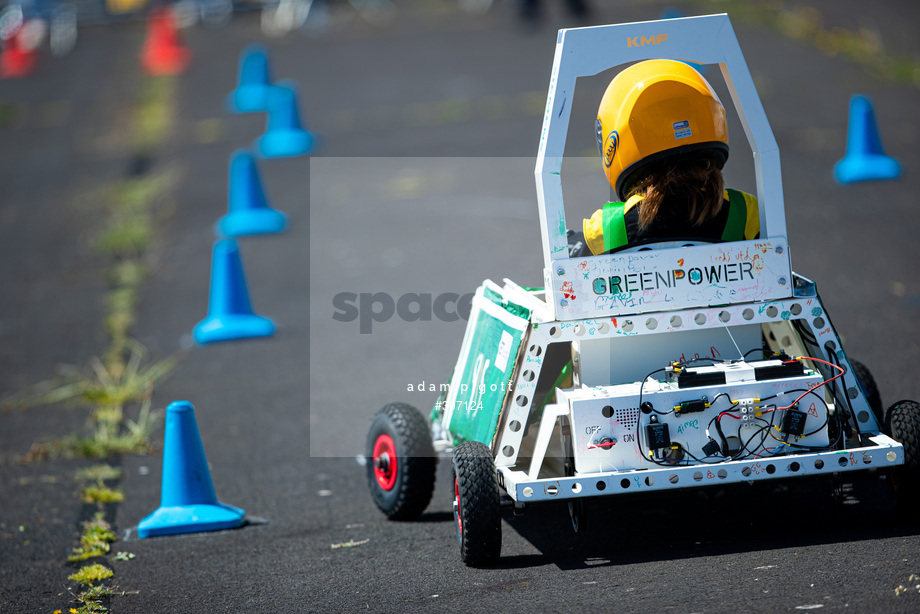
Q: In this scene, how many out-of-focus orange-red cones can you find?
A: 2